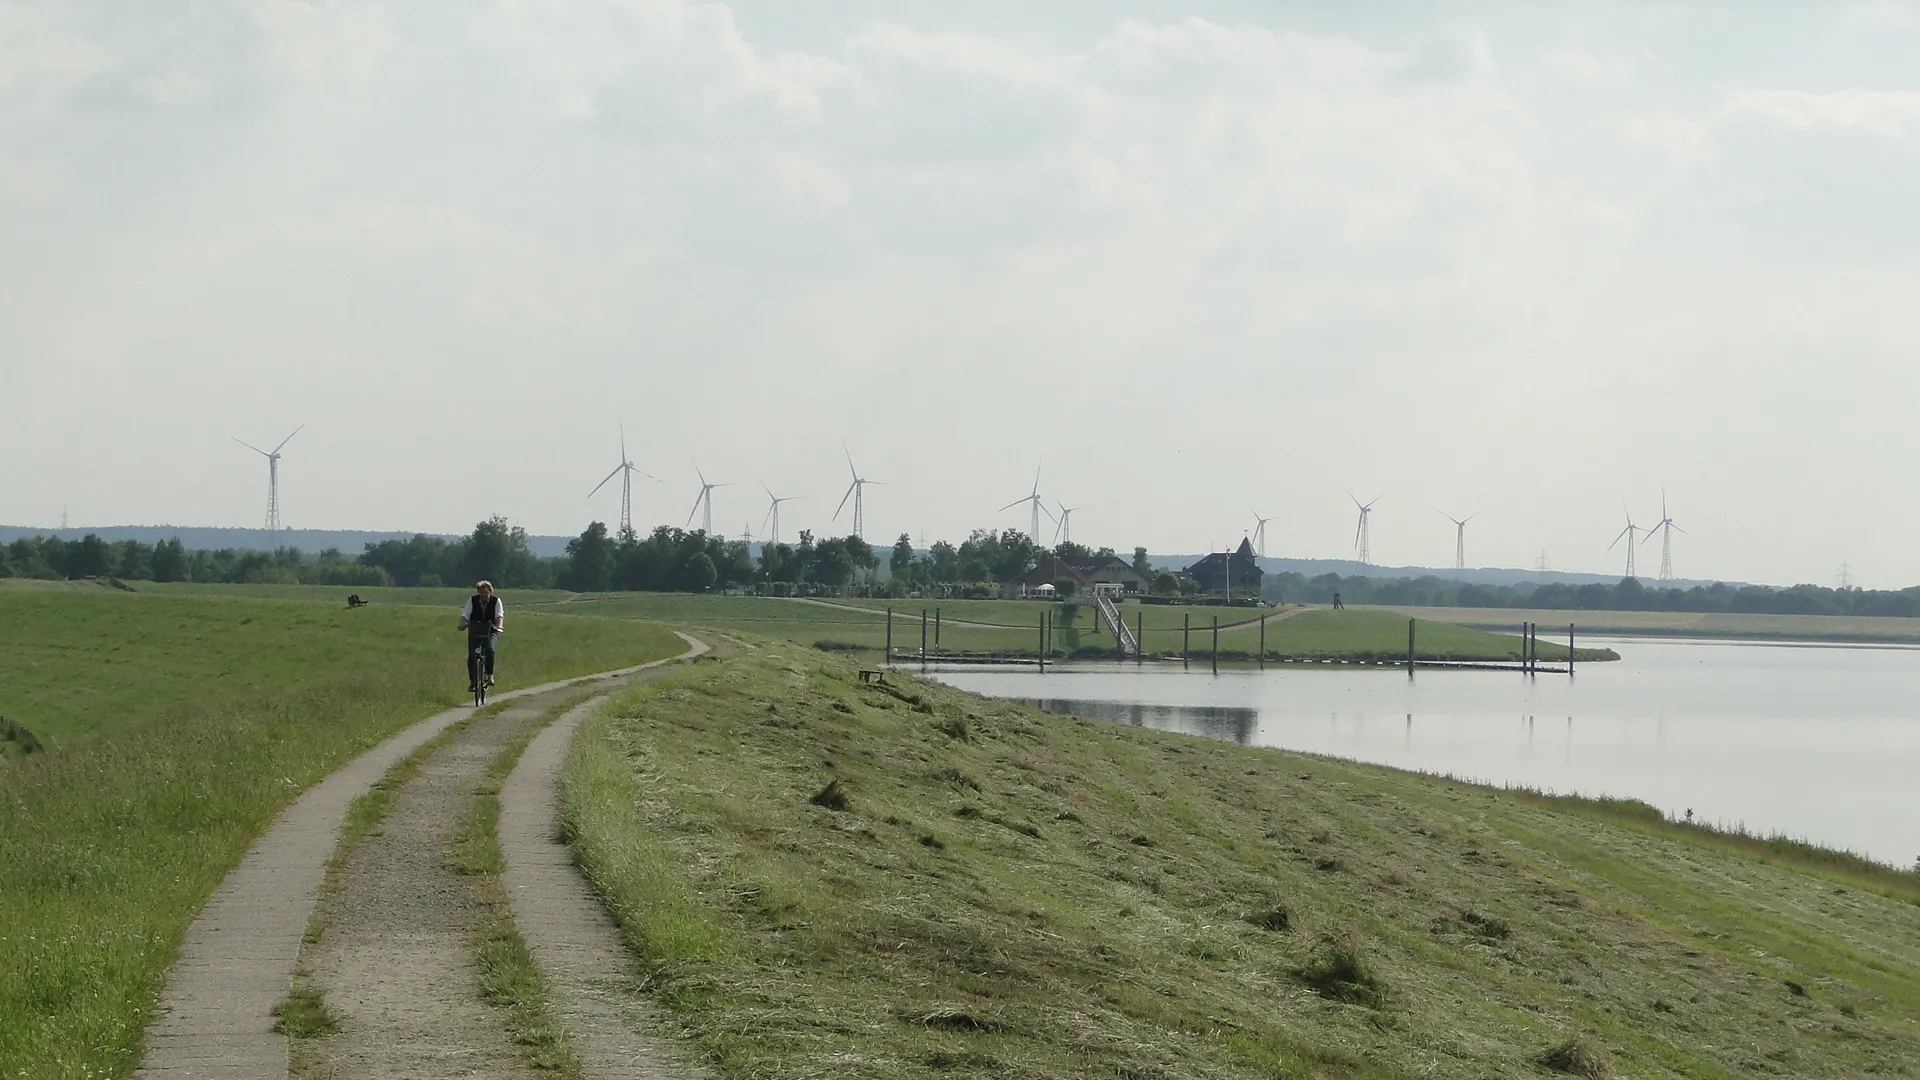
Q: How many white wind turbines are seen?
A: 12